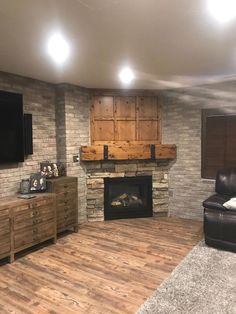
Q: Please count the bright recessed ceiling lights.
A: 3